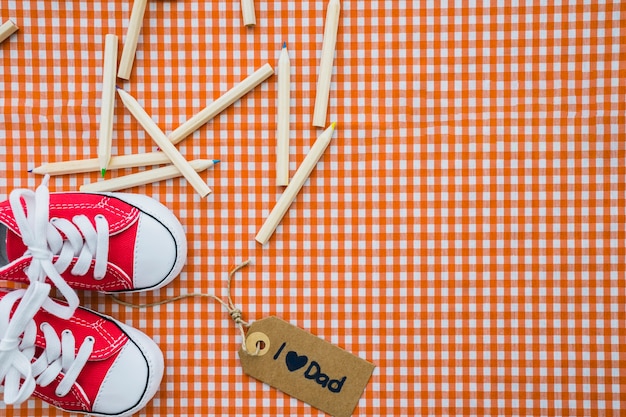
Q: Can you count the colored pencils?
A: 11